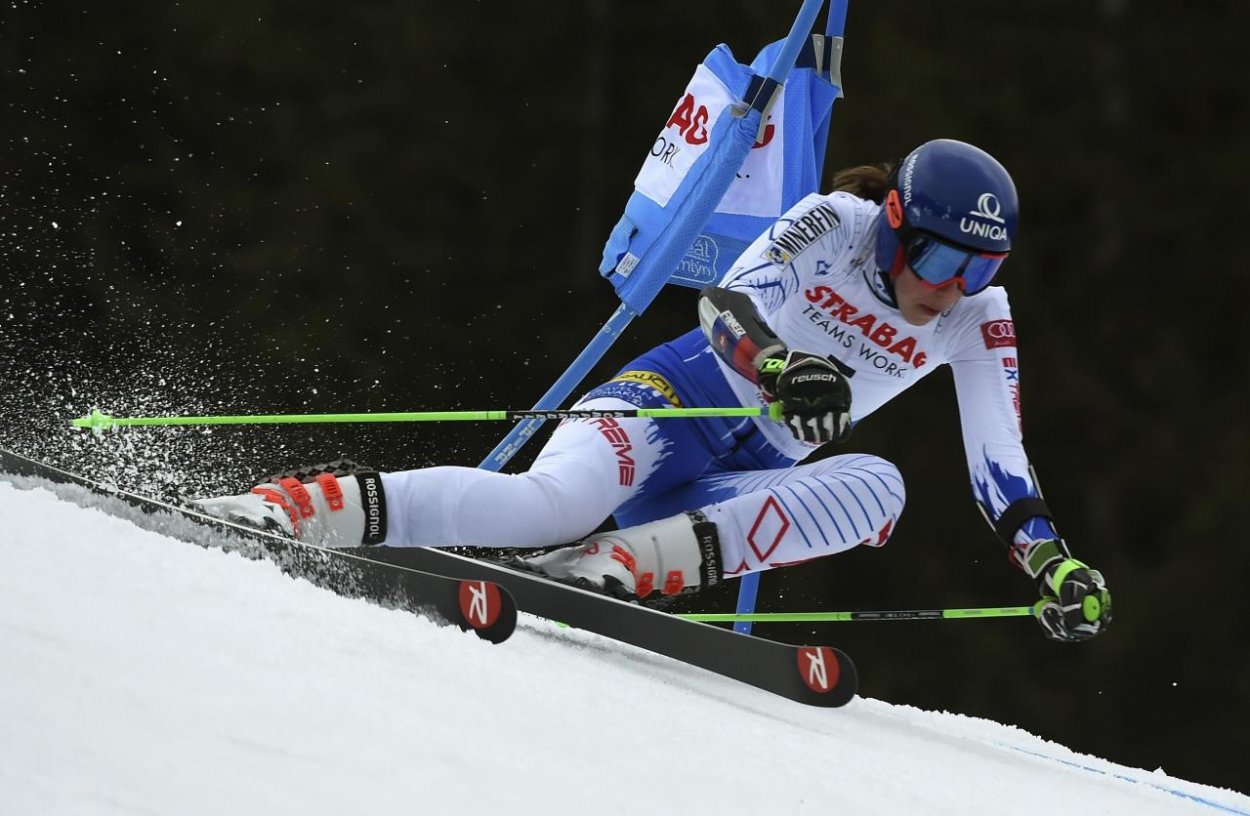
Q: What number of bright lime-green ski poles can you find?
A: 2